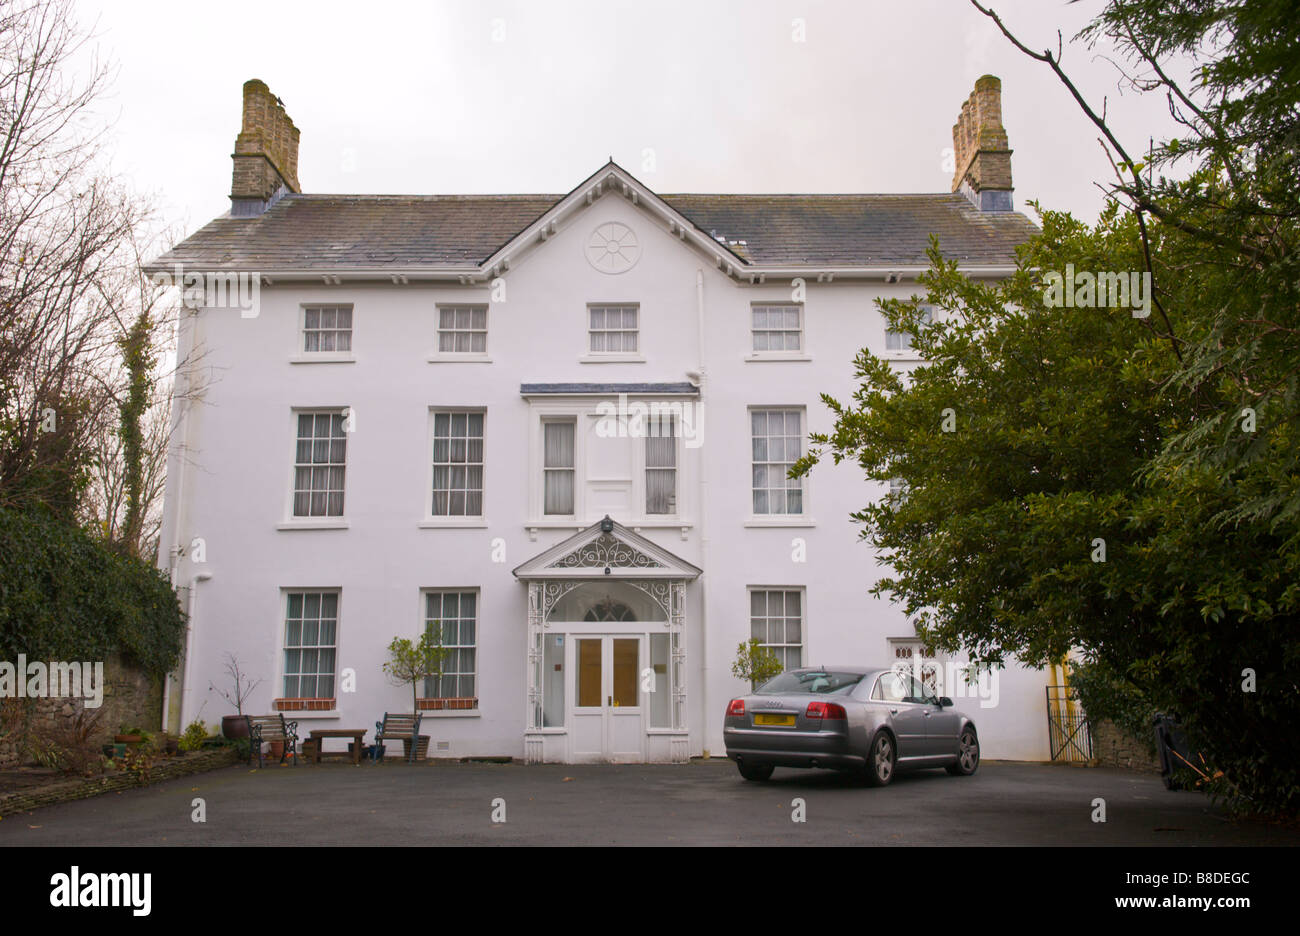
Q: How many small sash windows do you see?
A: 5